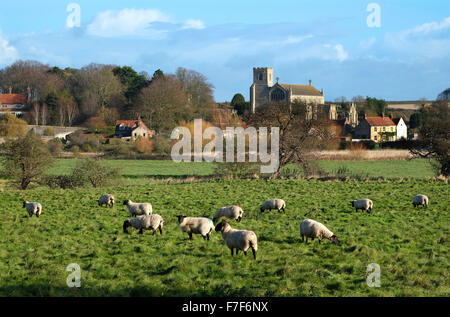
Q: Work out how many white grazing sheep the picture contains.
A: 11